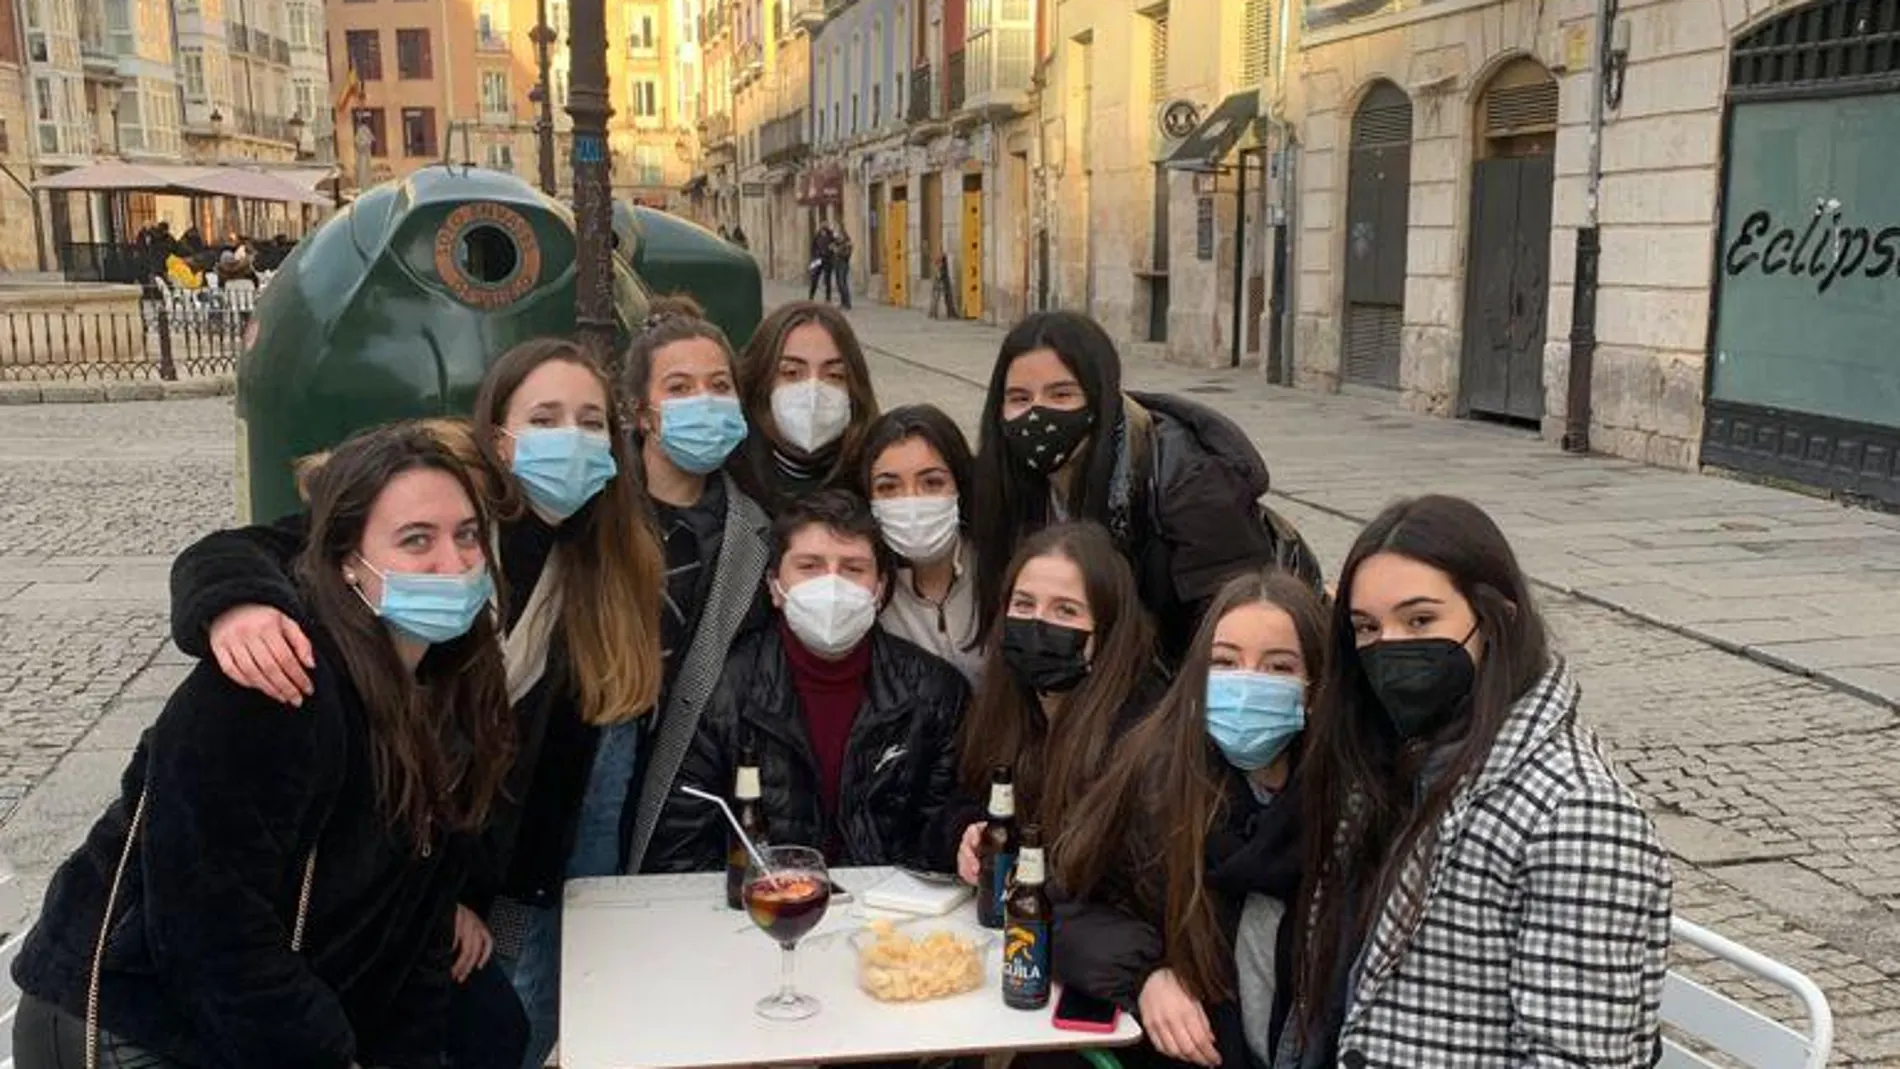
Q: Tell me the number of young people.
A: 10